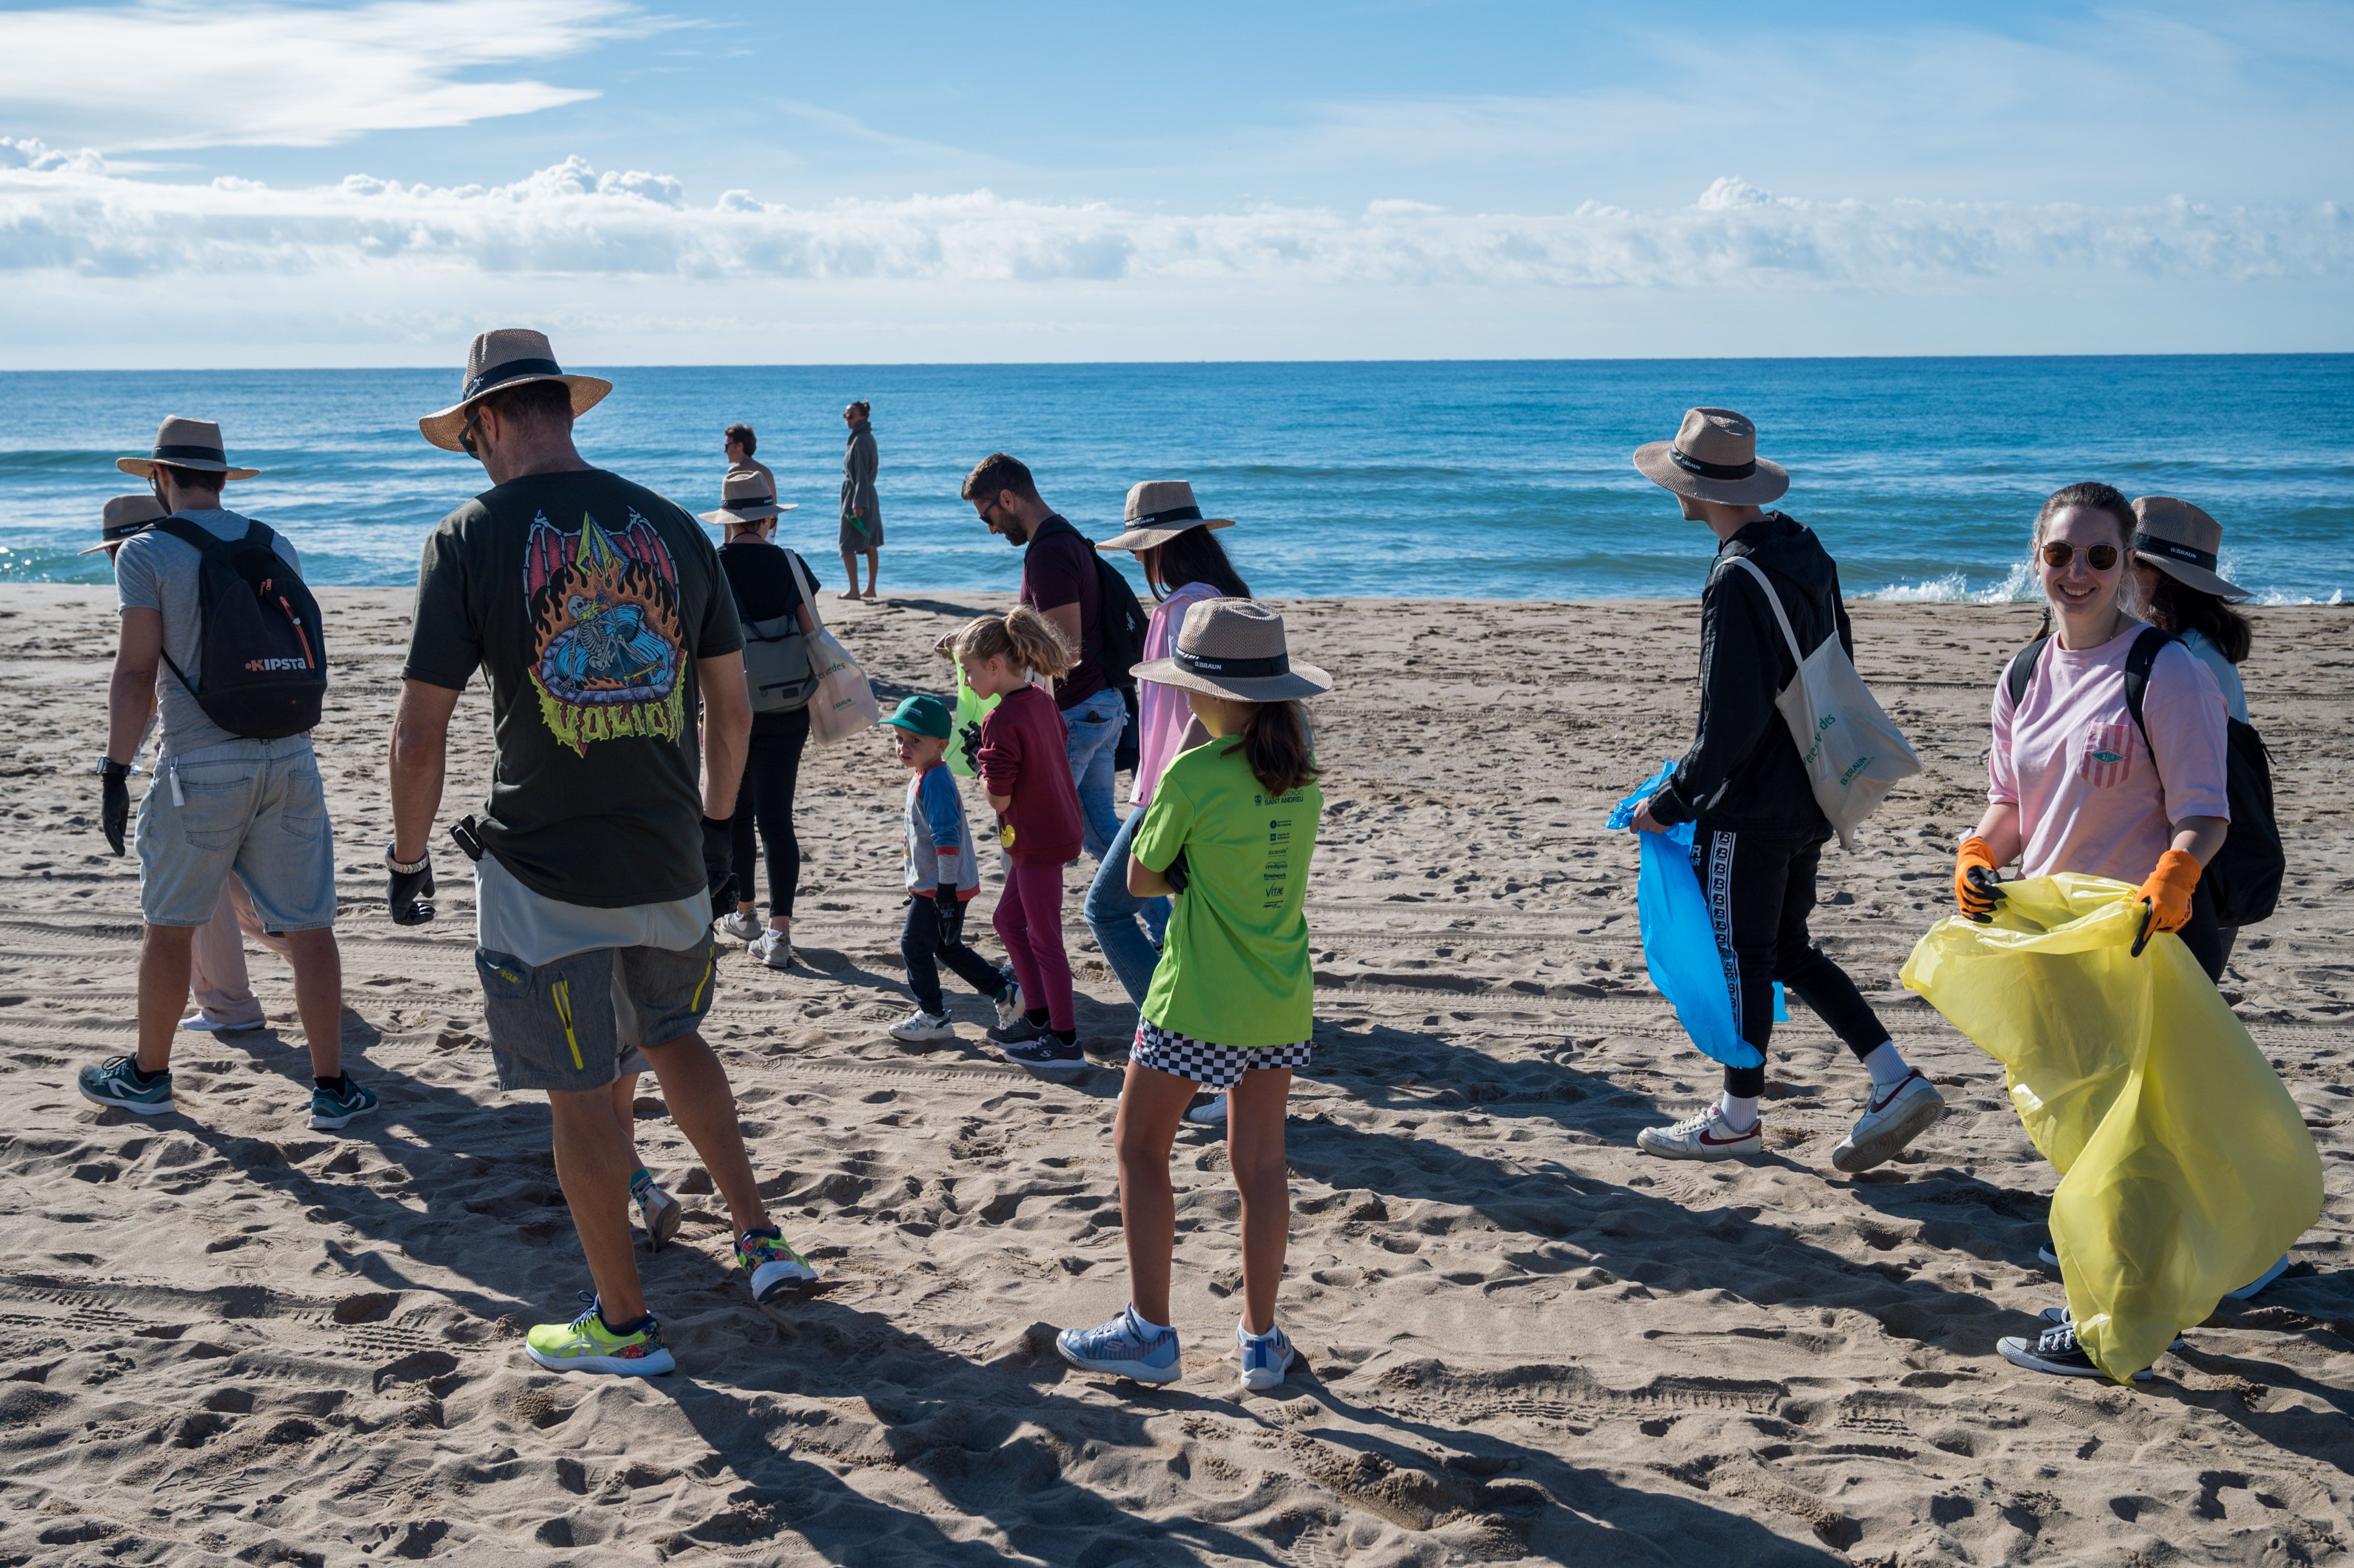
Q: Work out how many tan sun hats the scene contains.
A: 8